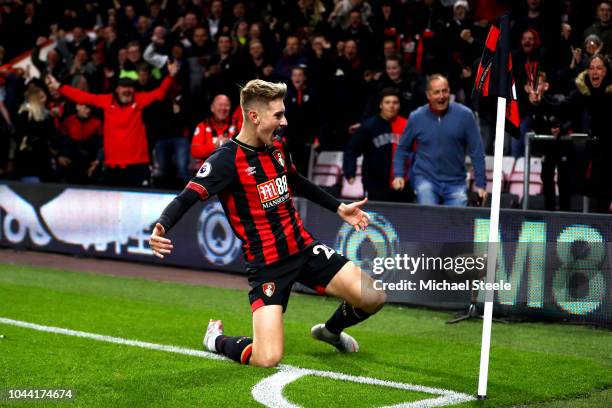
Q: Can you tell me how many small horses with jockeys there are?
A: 0